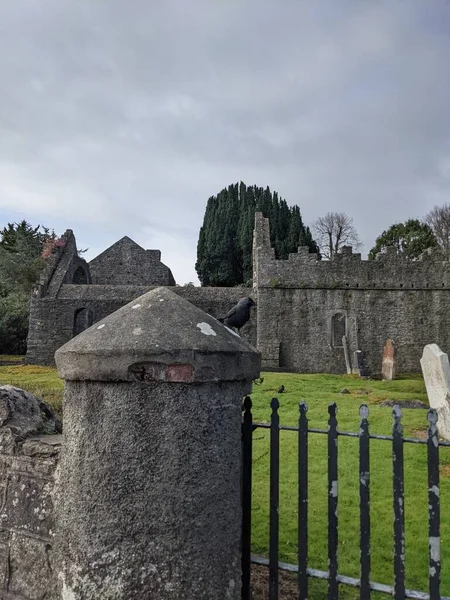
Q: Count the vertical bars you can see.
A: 7